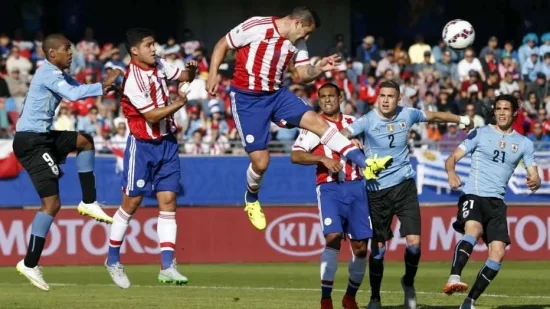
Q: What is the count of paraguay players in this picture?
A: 3